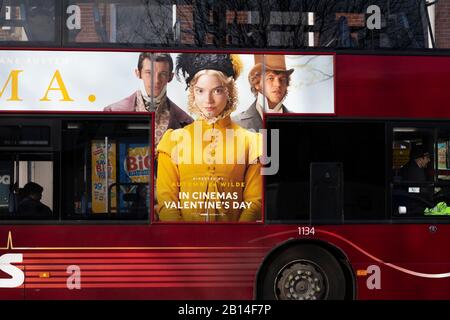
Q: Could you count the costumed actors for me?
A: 3